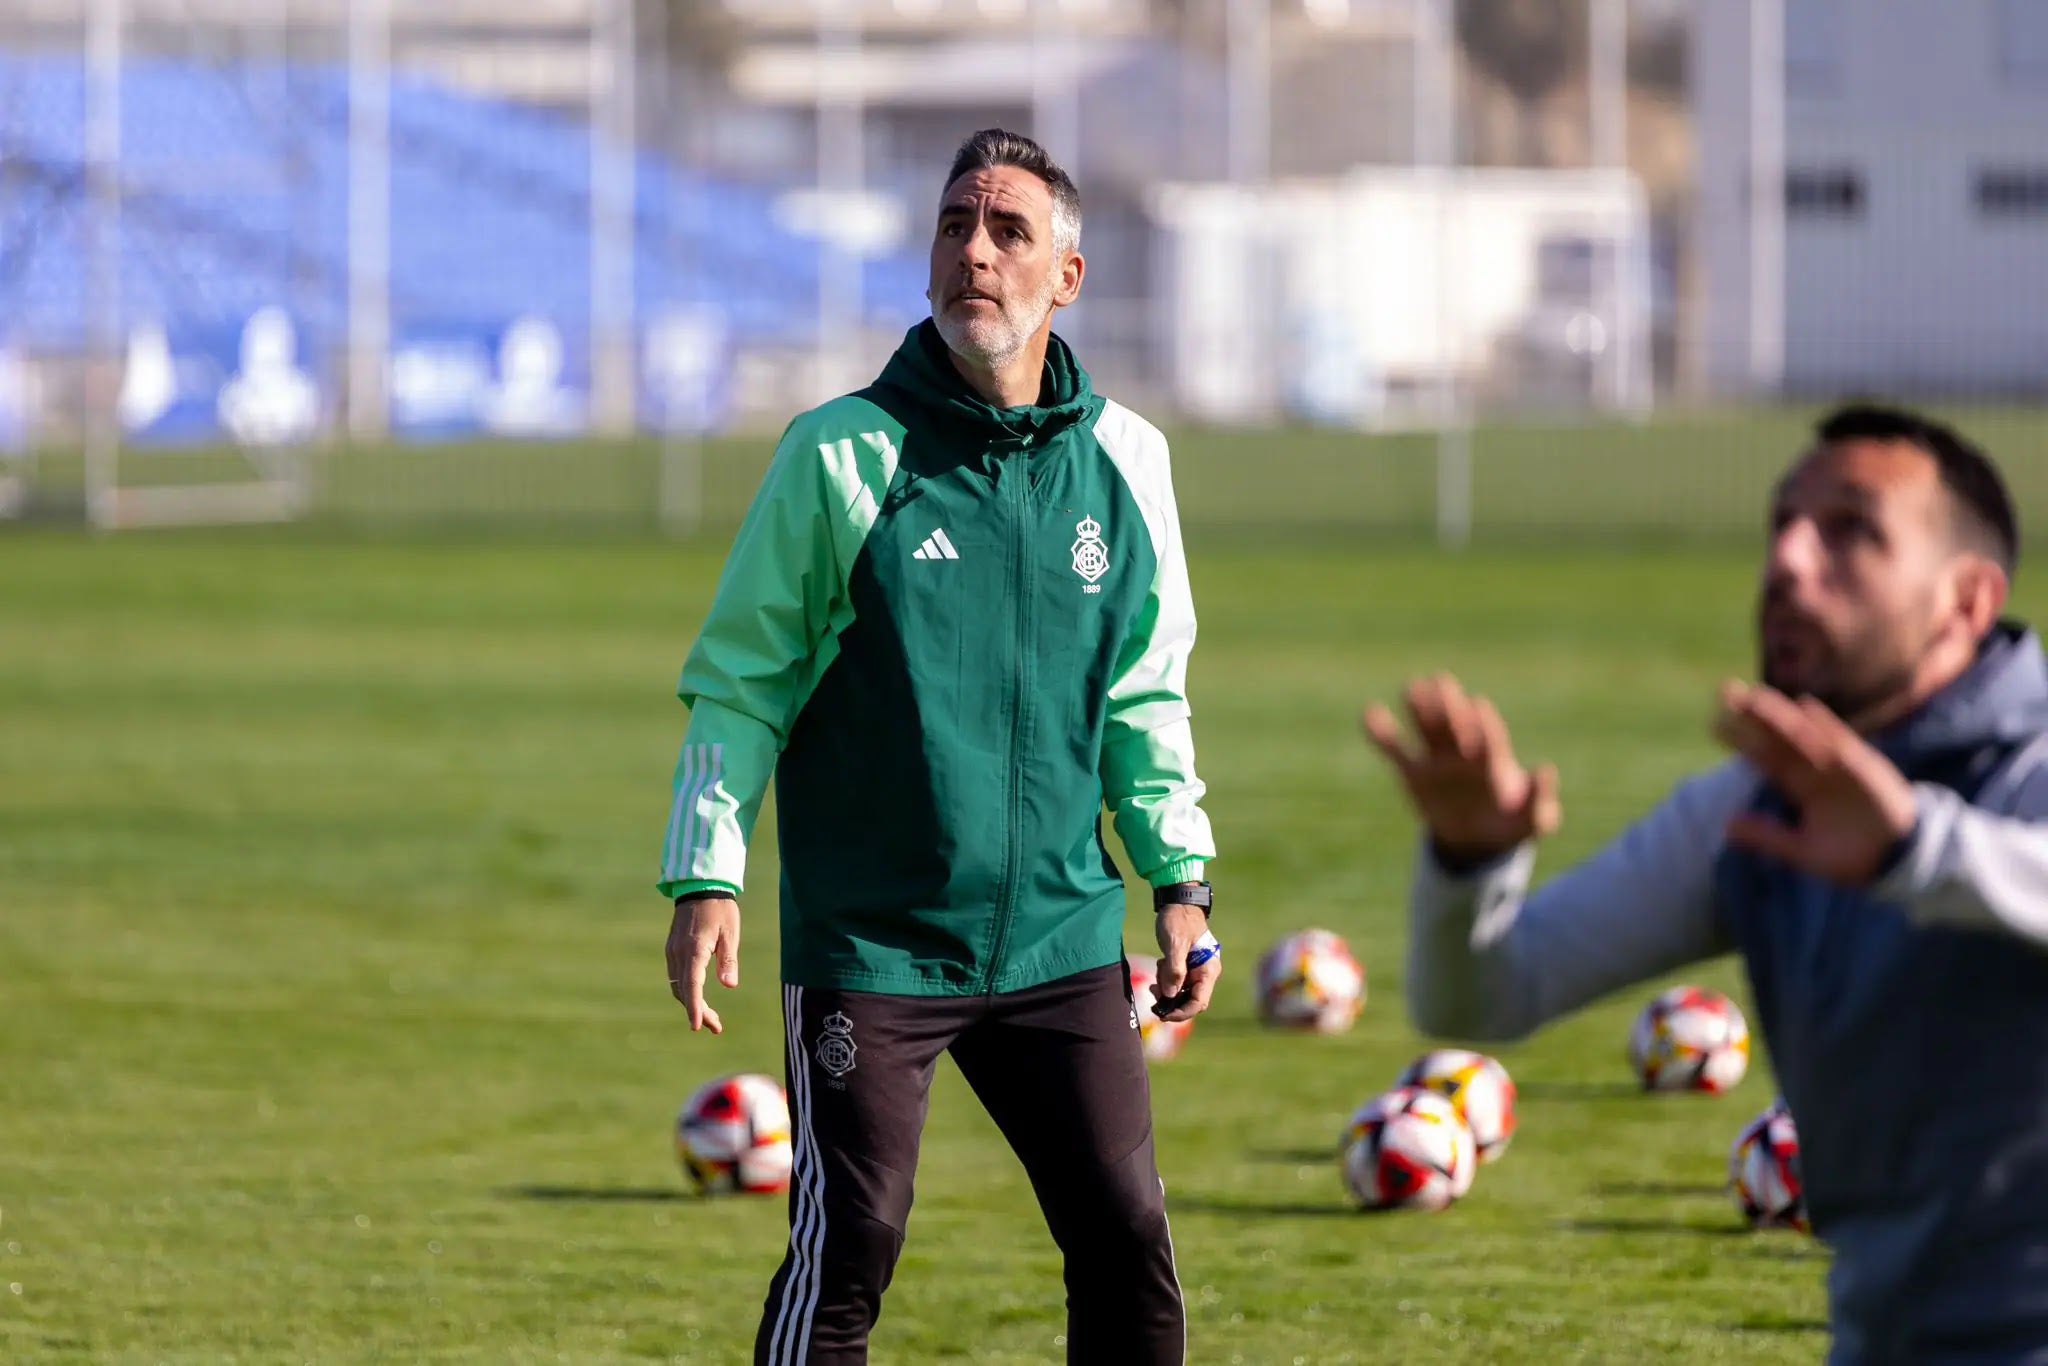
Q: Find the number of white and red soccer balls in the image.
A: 7